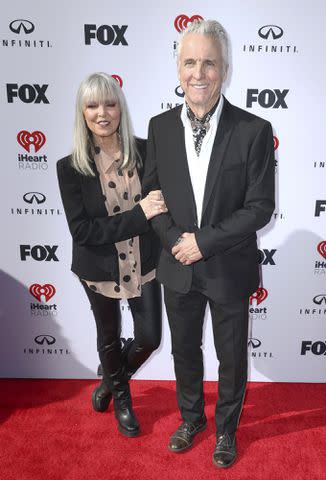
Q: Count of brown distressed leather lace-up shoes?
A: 2